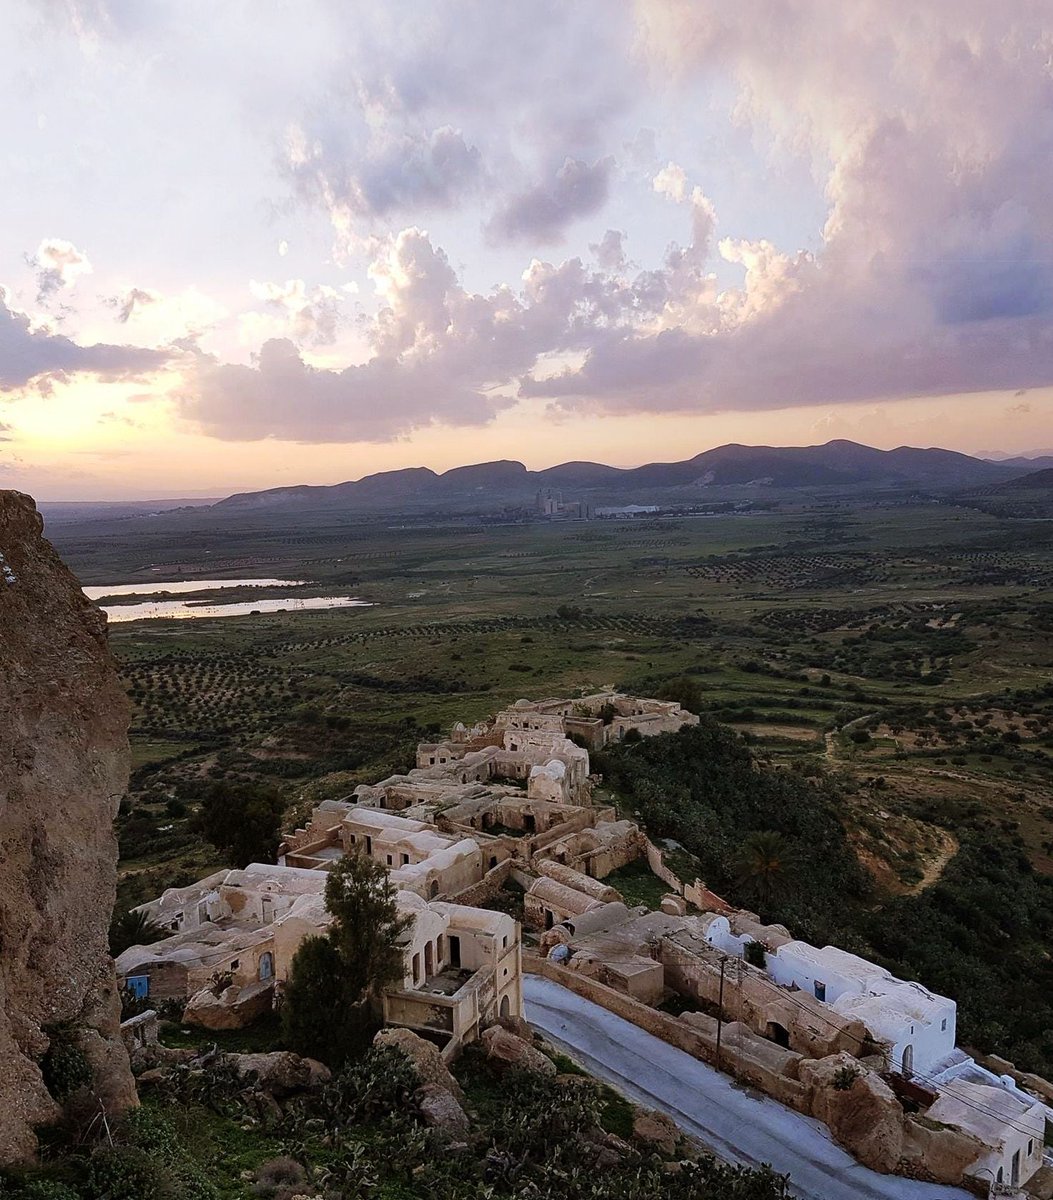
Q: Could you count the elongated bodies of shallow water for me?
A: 2